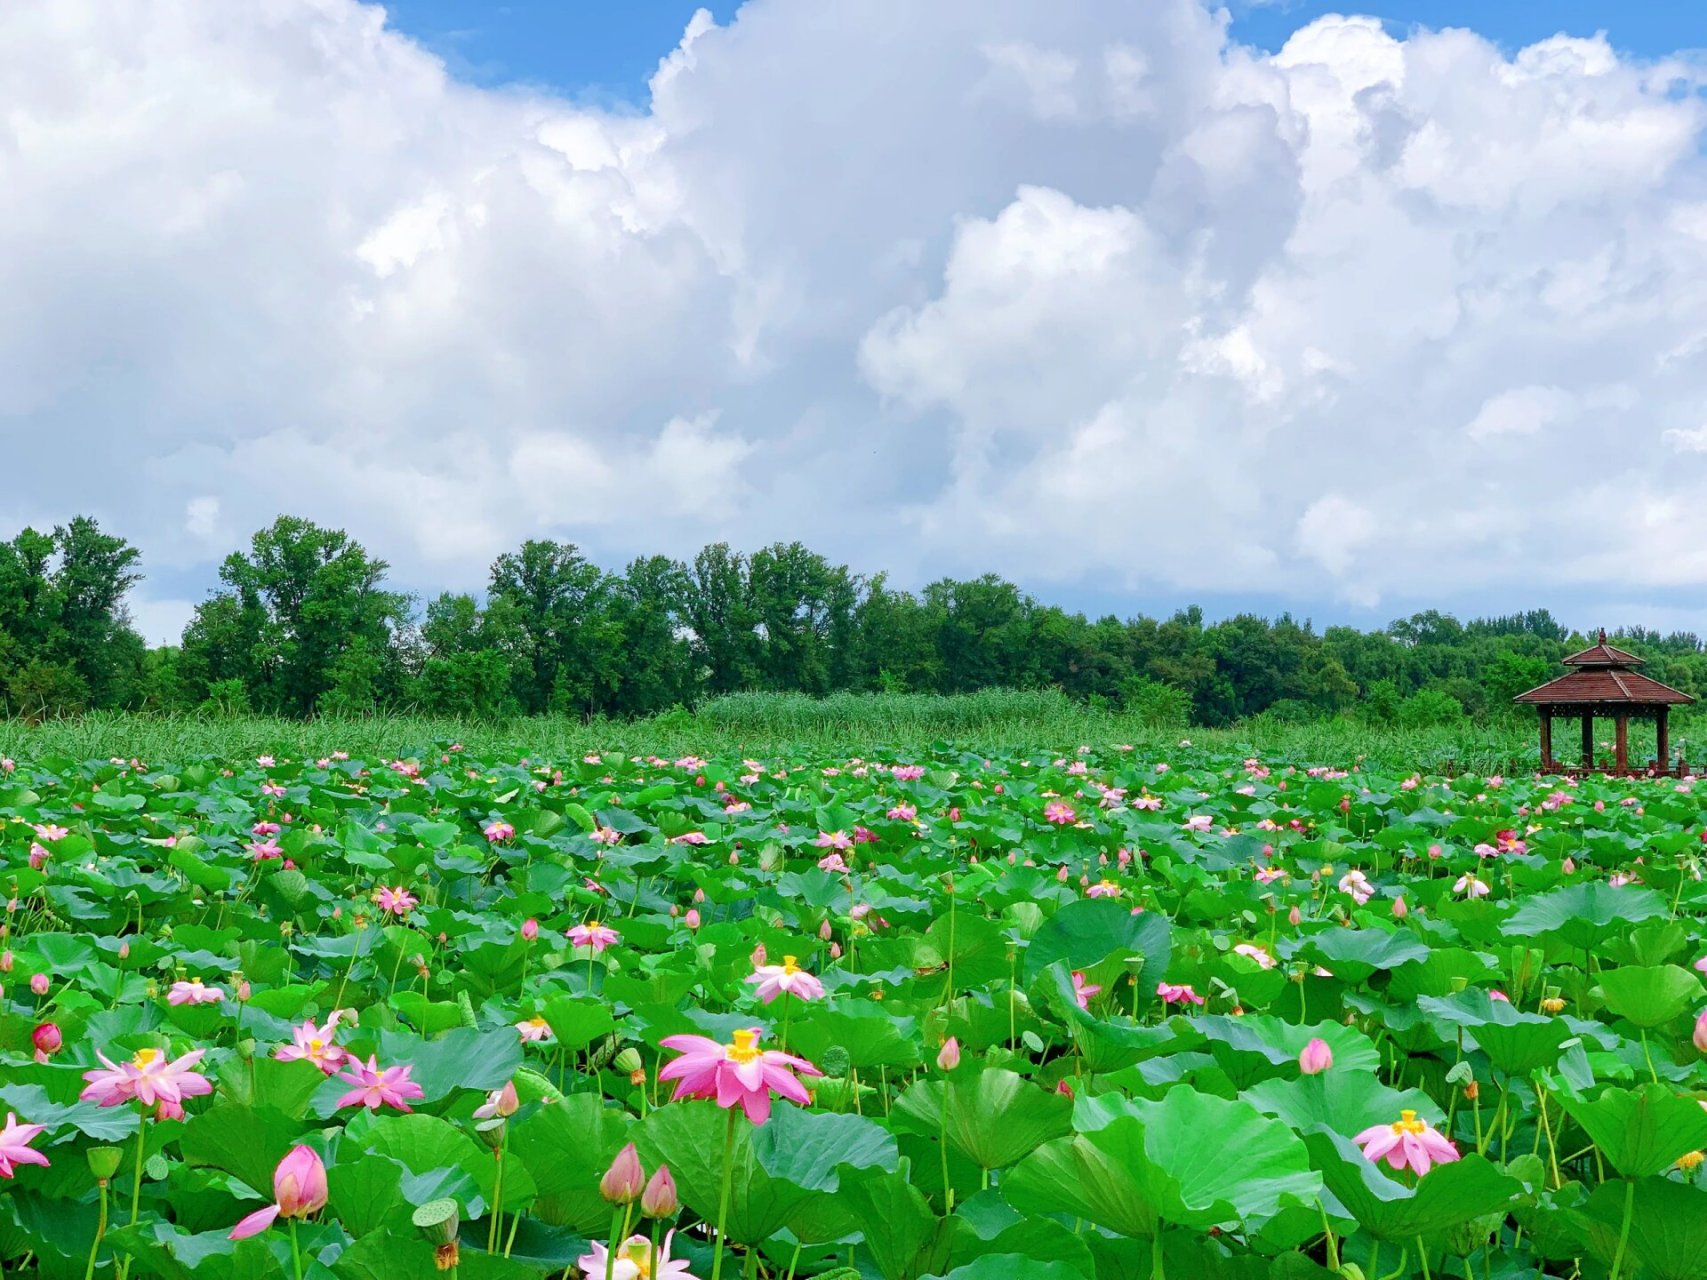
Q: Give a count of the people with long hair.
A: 0